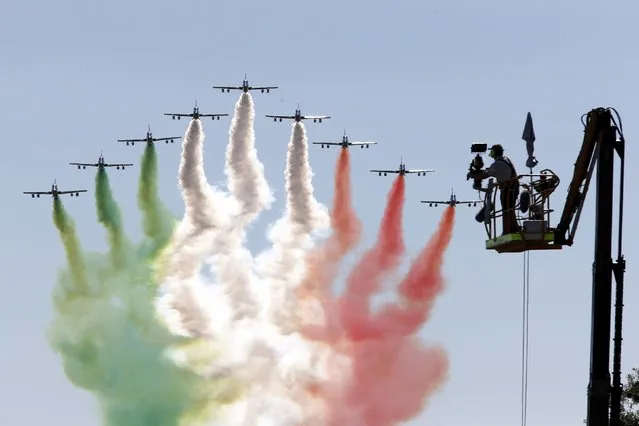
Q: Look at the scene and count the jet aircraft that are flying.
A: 9